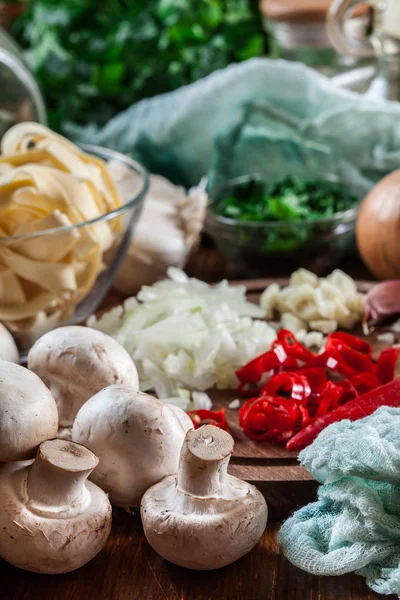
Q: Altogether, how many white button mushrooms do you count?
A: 6